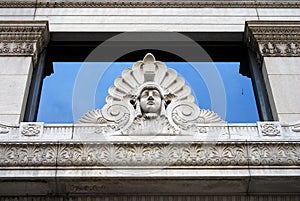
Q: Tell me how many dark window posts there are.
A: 2